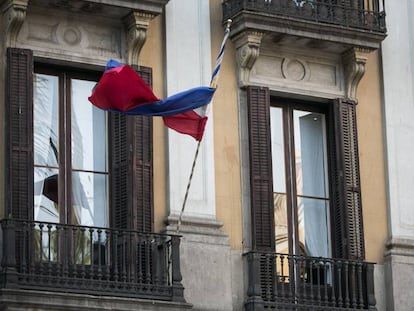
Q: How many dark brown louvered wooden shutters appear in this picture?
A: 4